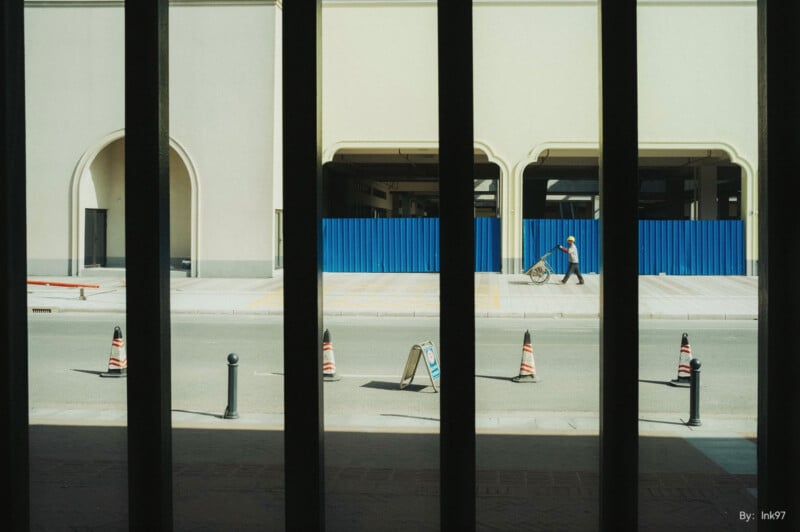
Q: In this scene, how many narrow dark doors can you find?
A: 1